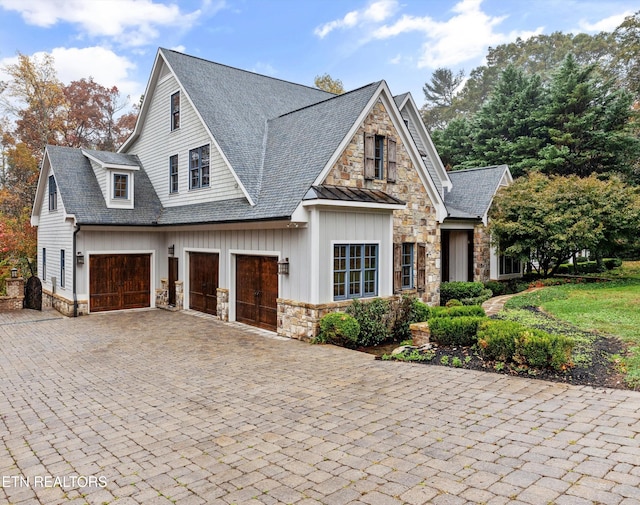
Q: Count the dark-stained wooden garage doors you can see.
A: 3